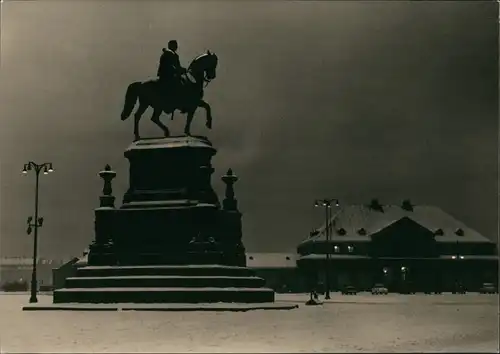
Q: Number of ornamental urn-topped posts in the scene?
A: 2